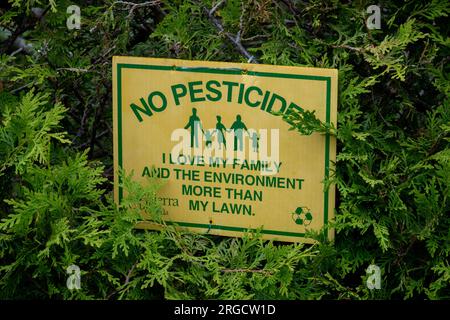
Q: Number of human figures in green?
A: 5